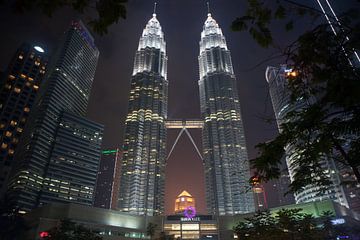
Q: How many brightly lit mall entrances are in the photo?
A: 1